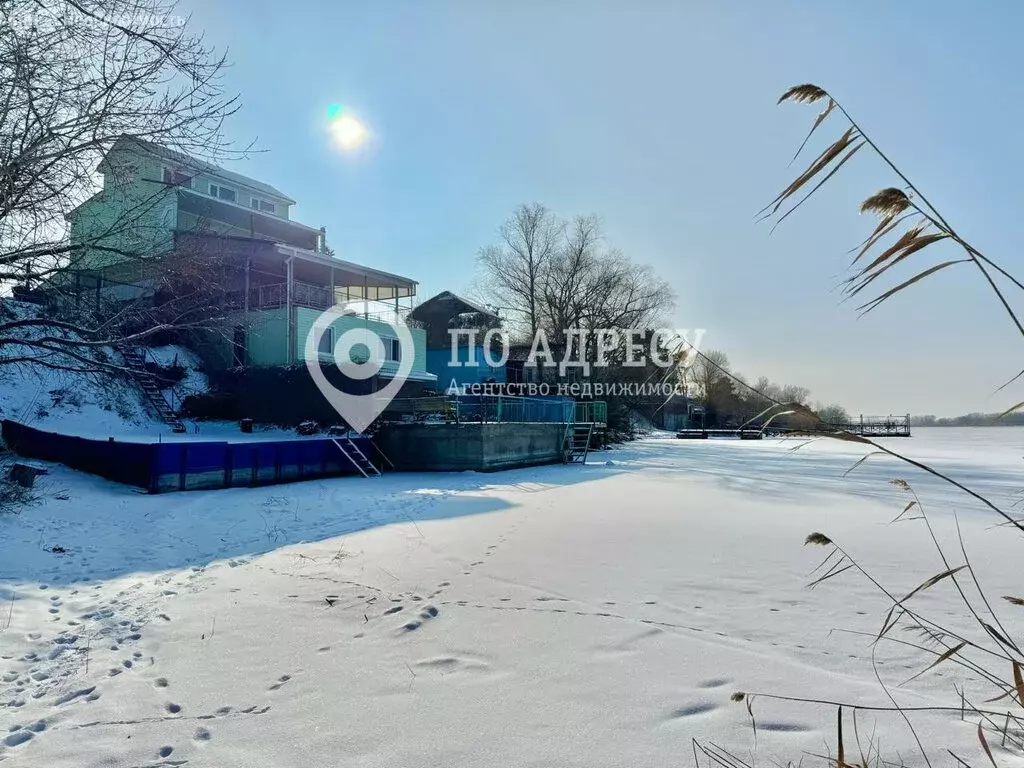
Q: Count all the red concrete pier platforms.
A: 0